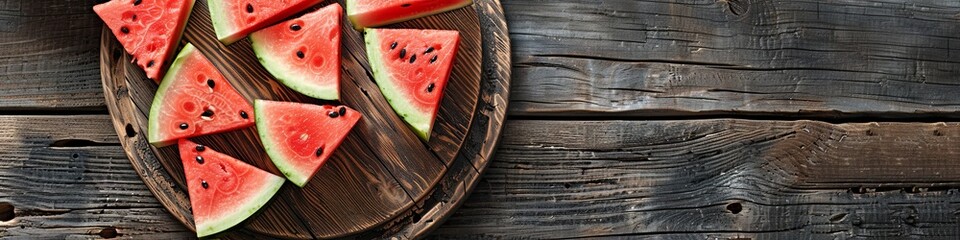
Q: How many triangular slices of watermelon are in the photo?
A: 8